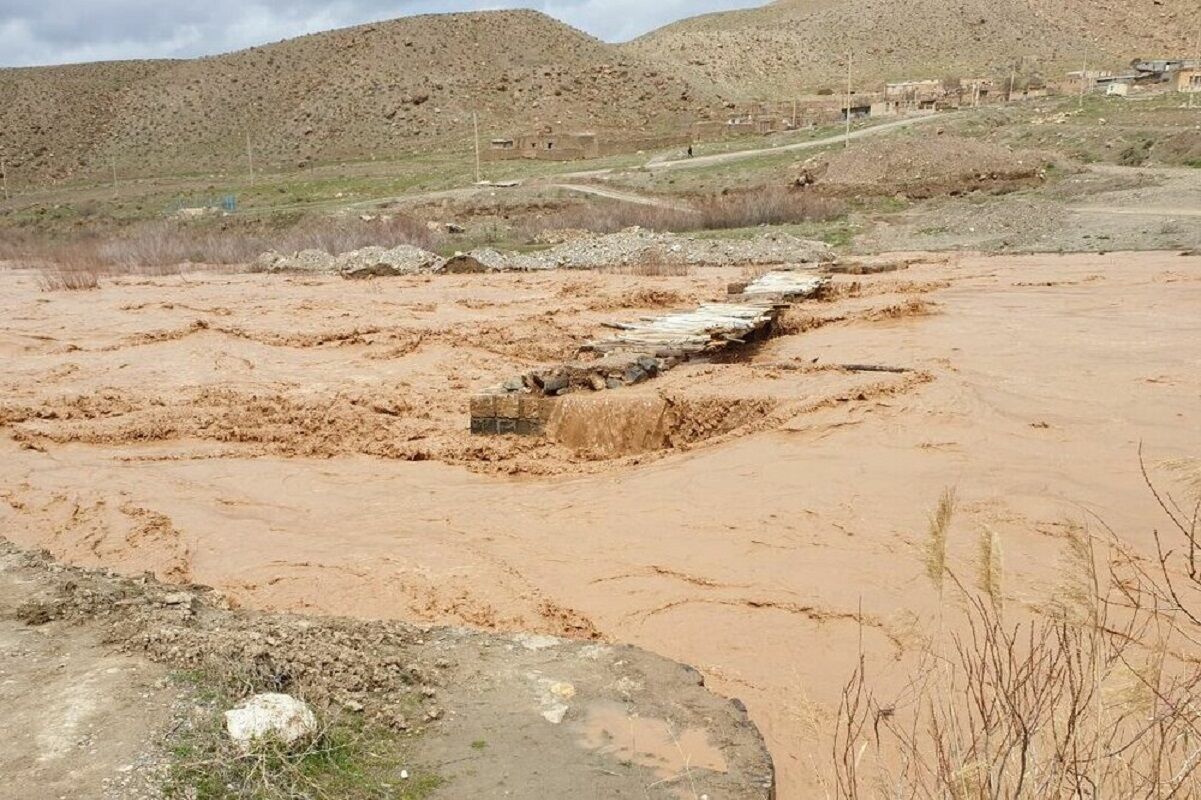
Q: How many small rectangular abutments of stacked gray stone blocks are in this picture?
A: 1